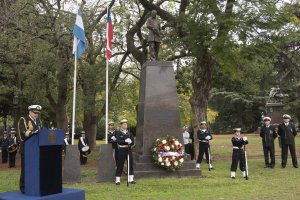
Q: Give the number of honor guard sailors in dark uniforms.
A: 4